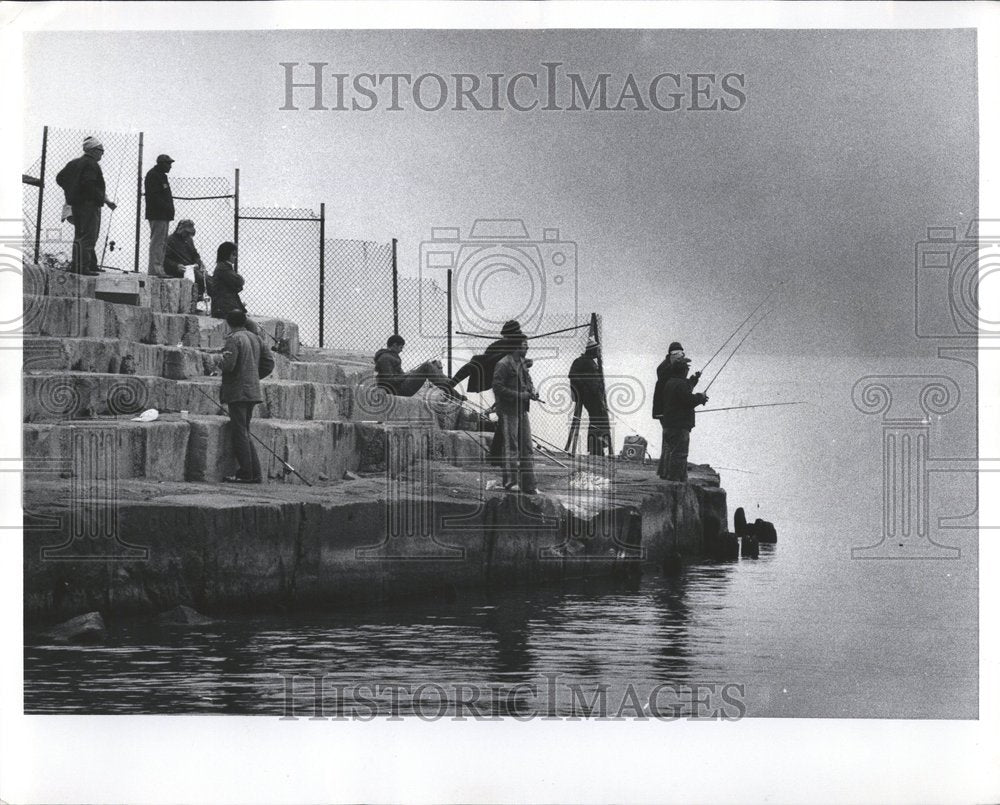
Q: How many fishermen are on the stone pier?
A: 11